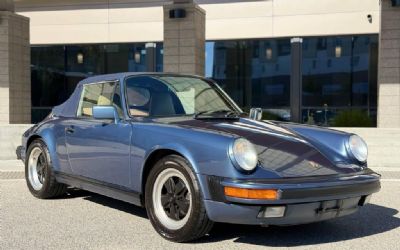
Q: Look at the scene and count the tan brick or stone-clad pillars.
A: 3